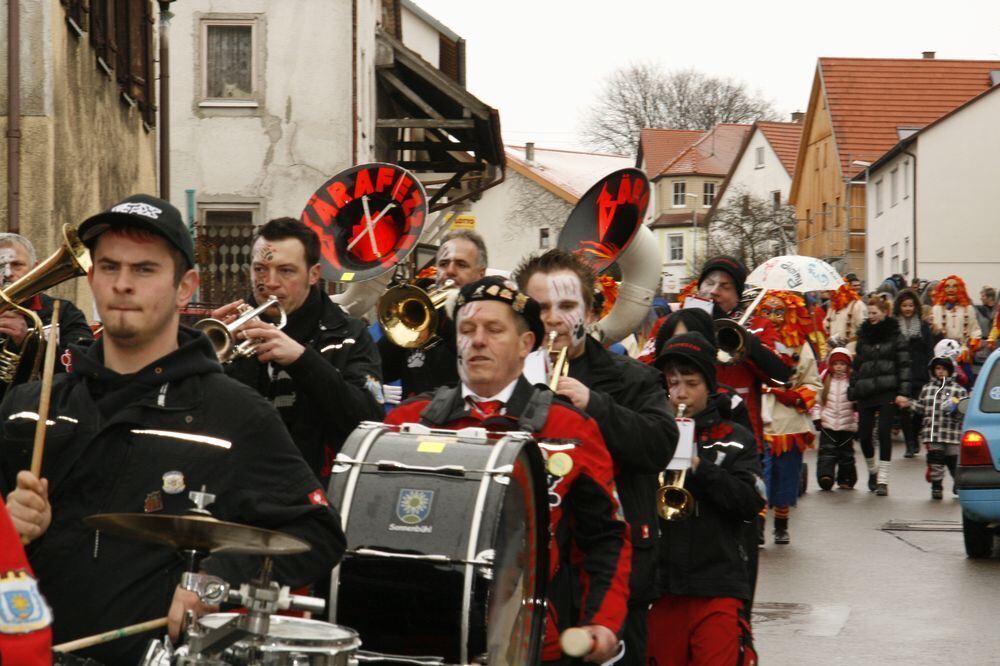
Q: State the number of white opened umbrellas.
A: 1